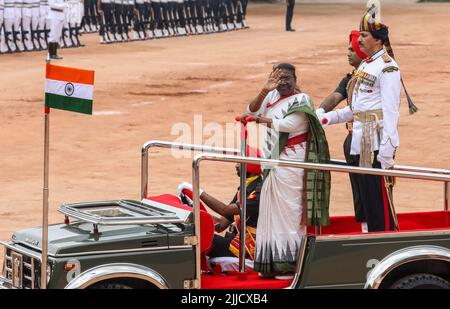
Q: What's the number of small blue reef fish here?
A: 0